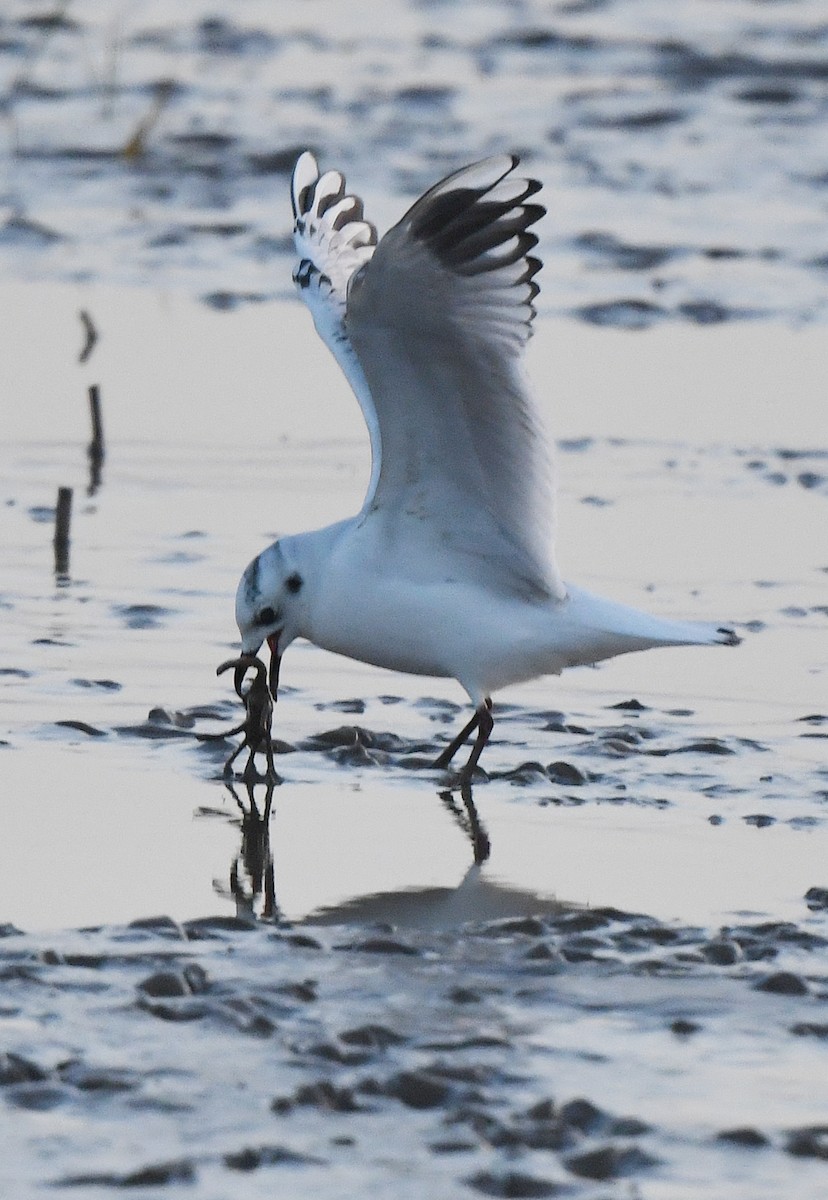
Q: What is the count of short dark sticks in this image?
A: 3